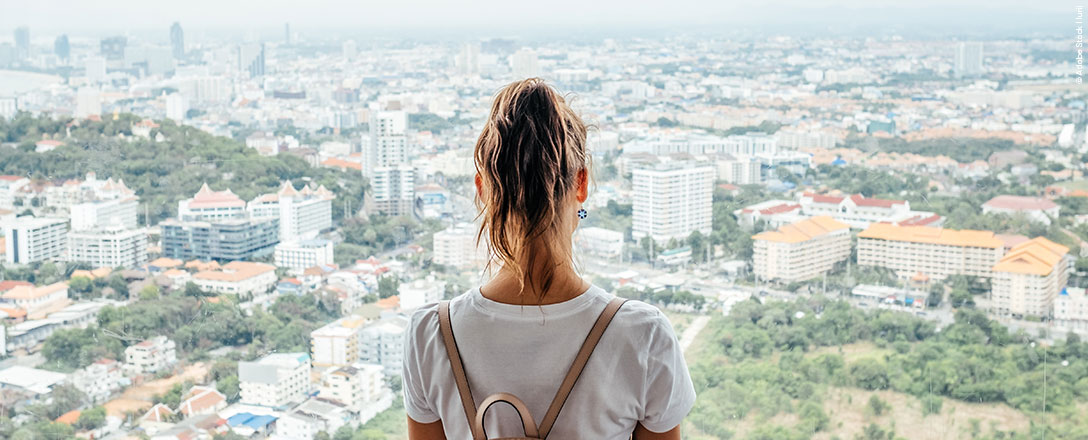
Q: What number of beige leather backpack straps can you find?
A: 2